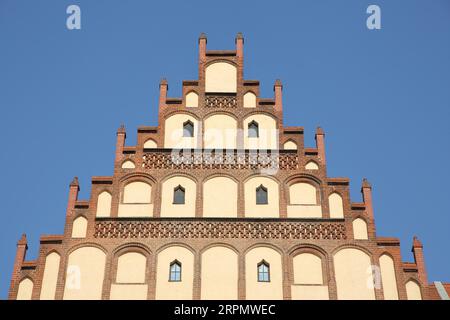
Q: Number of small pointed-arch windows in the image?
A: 6